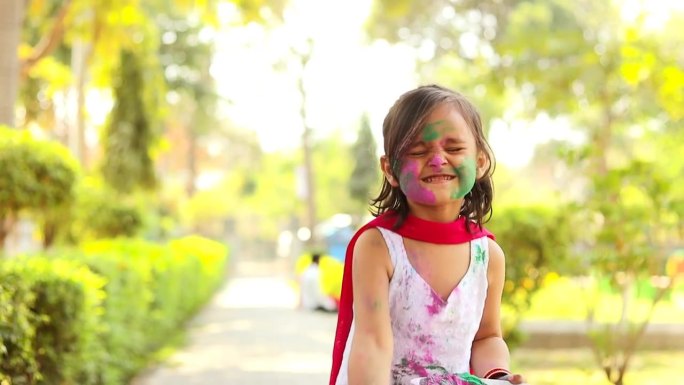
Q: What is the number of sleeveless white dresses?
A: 1